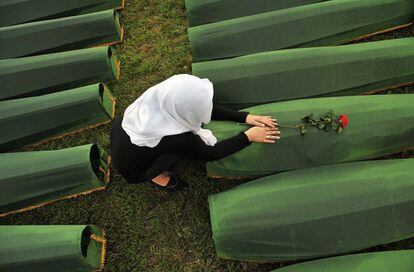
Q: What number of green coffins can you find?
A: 12